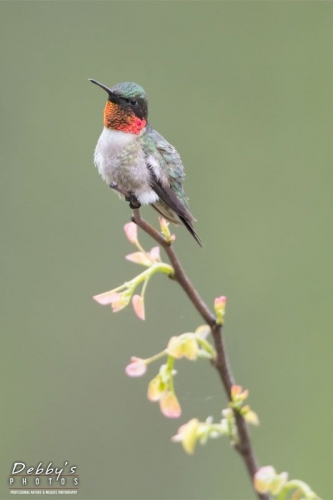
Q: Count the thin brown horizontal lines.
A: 2